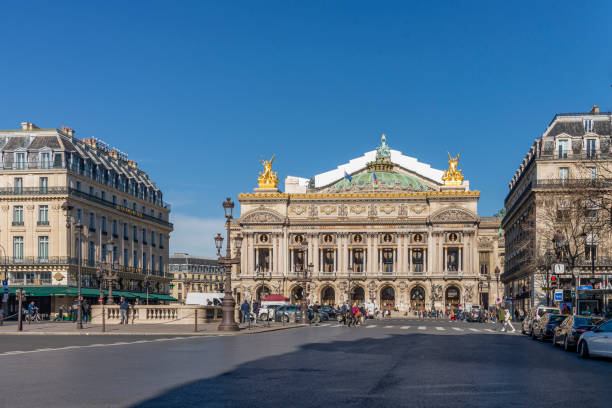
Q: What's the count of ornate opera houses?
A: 1